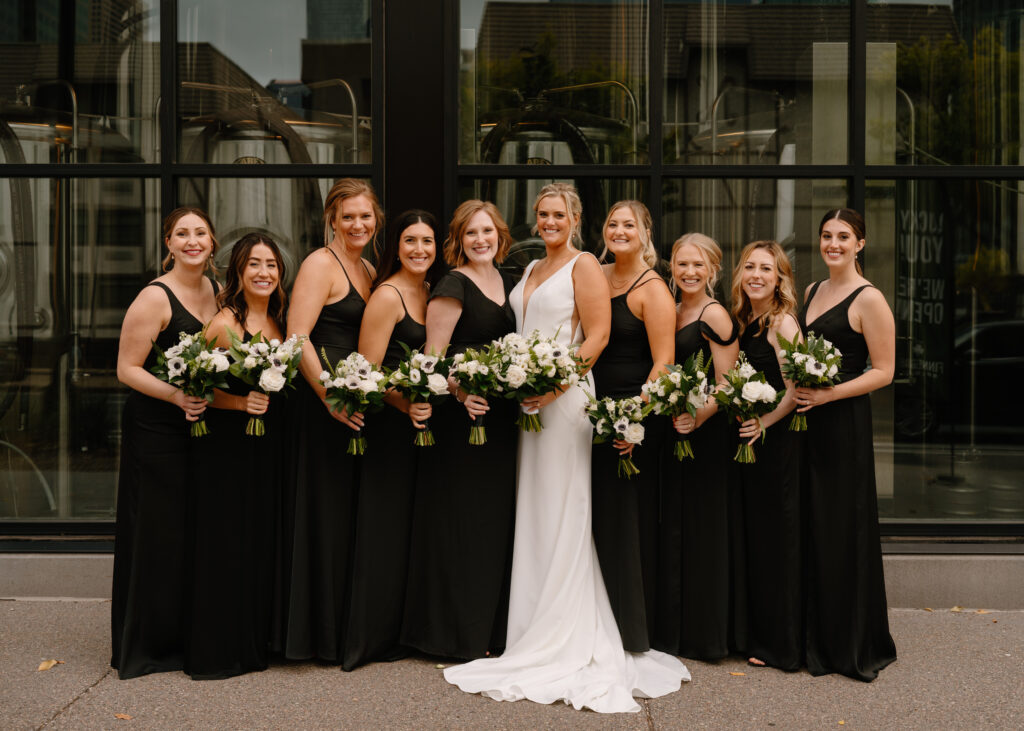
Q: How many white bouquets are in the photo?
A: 10